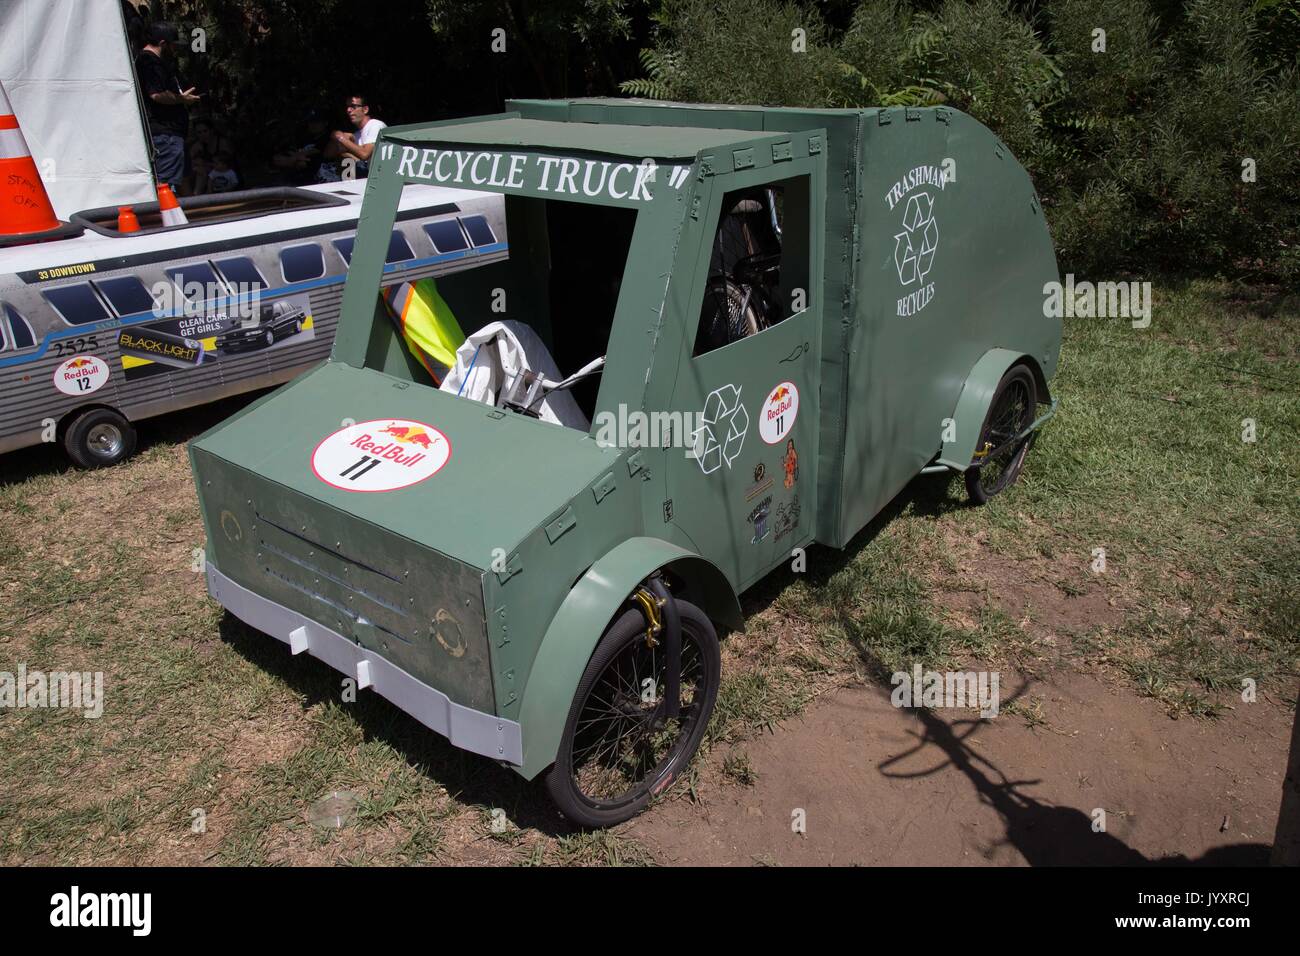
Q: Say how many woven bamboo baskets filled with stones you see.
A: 0